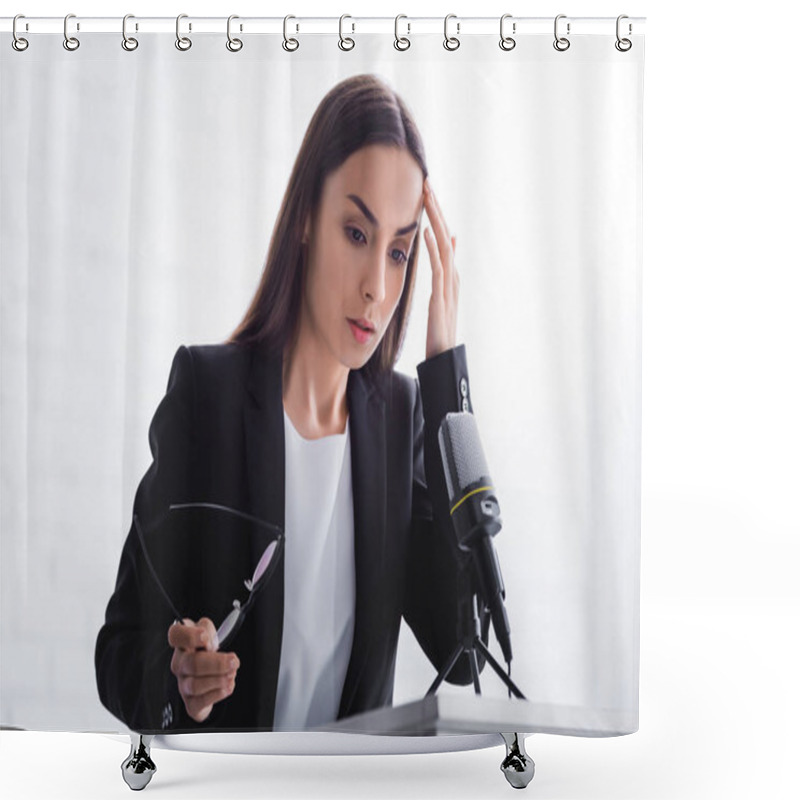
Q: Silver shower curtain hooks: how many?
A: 12